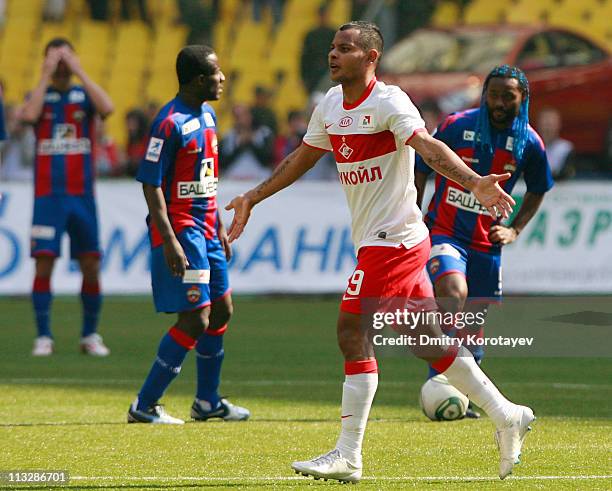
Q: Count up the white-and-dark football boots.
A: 2